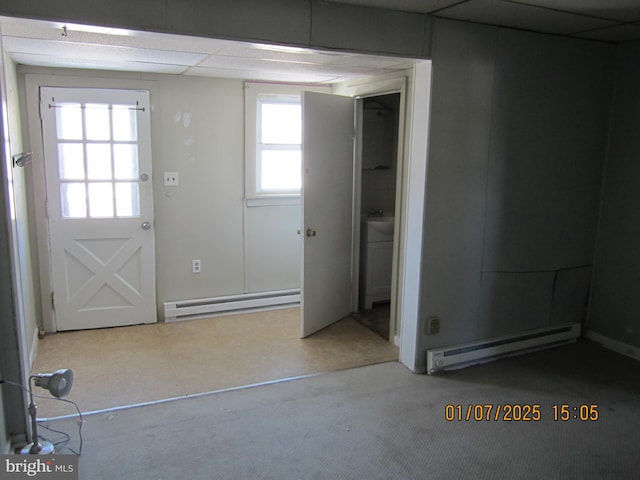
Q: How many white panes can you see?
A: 11